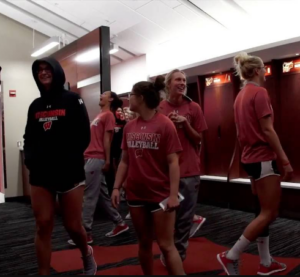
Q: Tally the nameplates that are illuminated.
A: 3